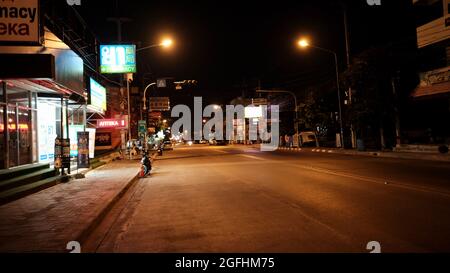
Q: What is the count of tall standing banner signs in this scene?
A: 2